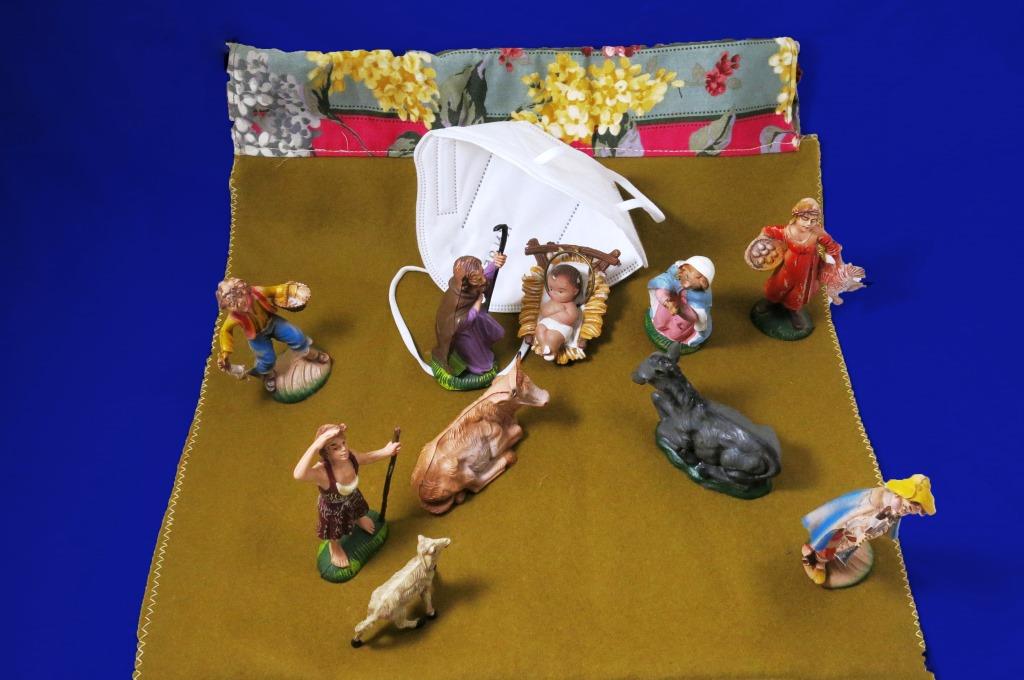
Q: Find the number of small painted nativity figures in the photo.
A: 10